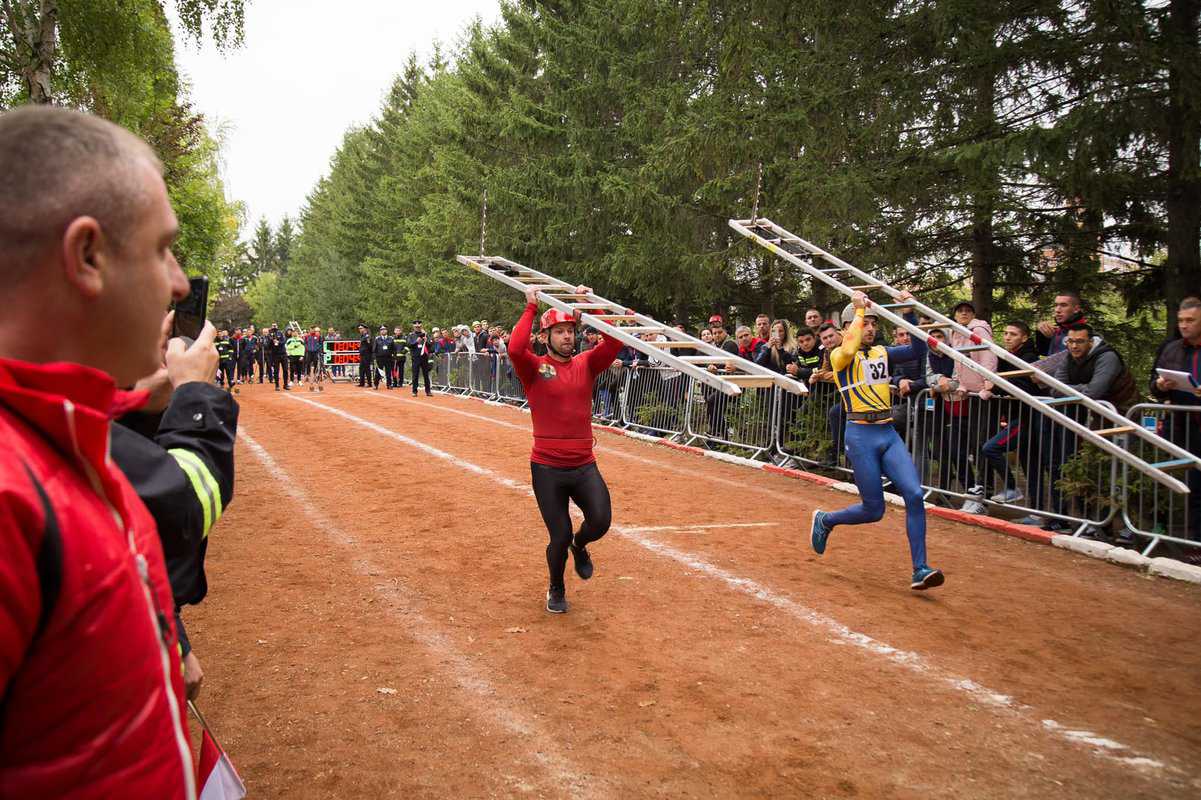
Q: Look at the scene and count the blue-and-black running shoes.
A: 2